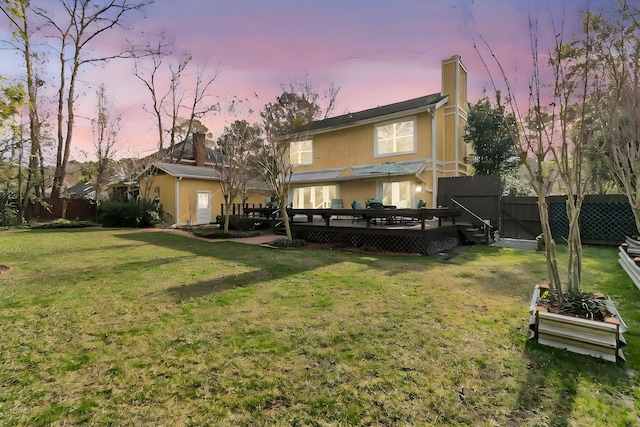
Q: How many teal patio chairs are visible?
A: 4